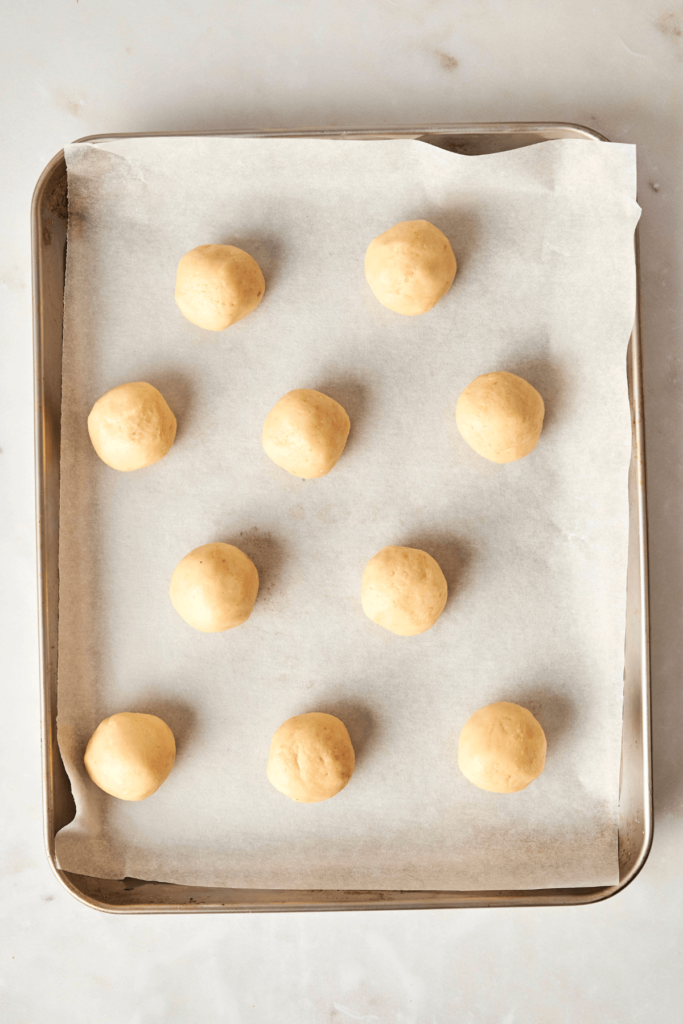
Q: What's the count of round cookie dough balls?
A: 10